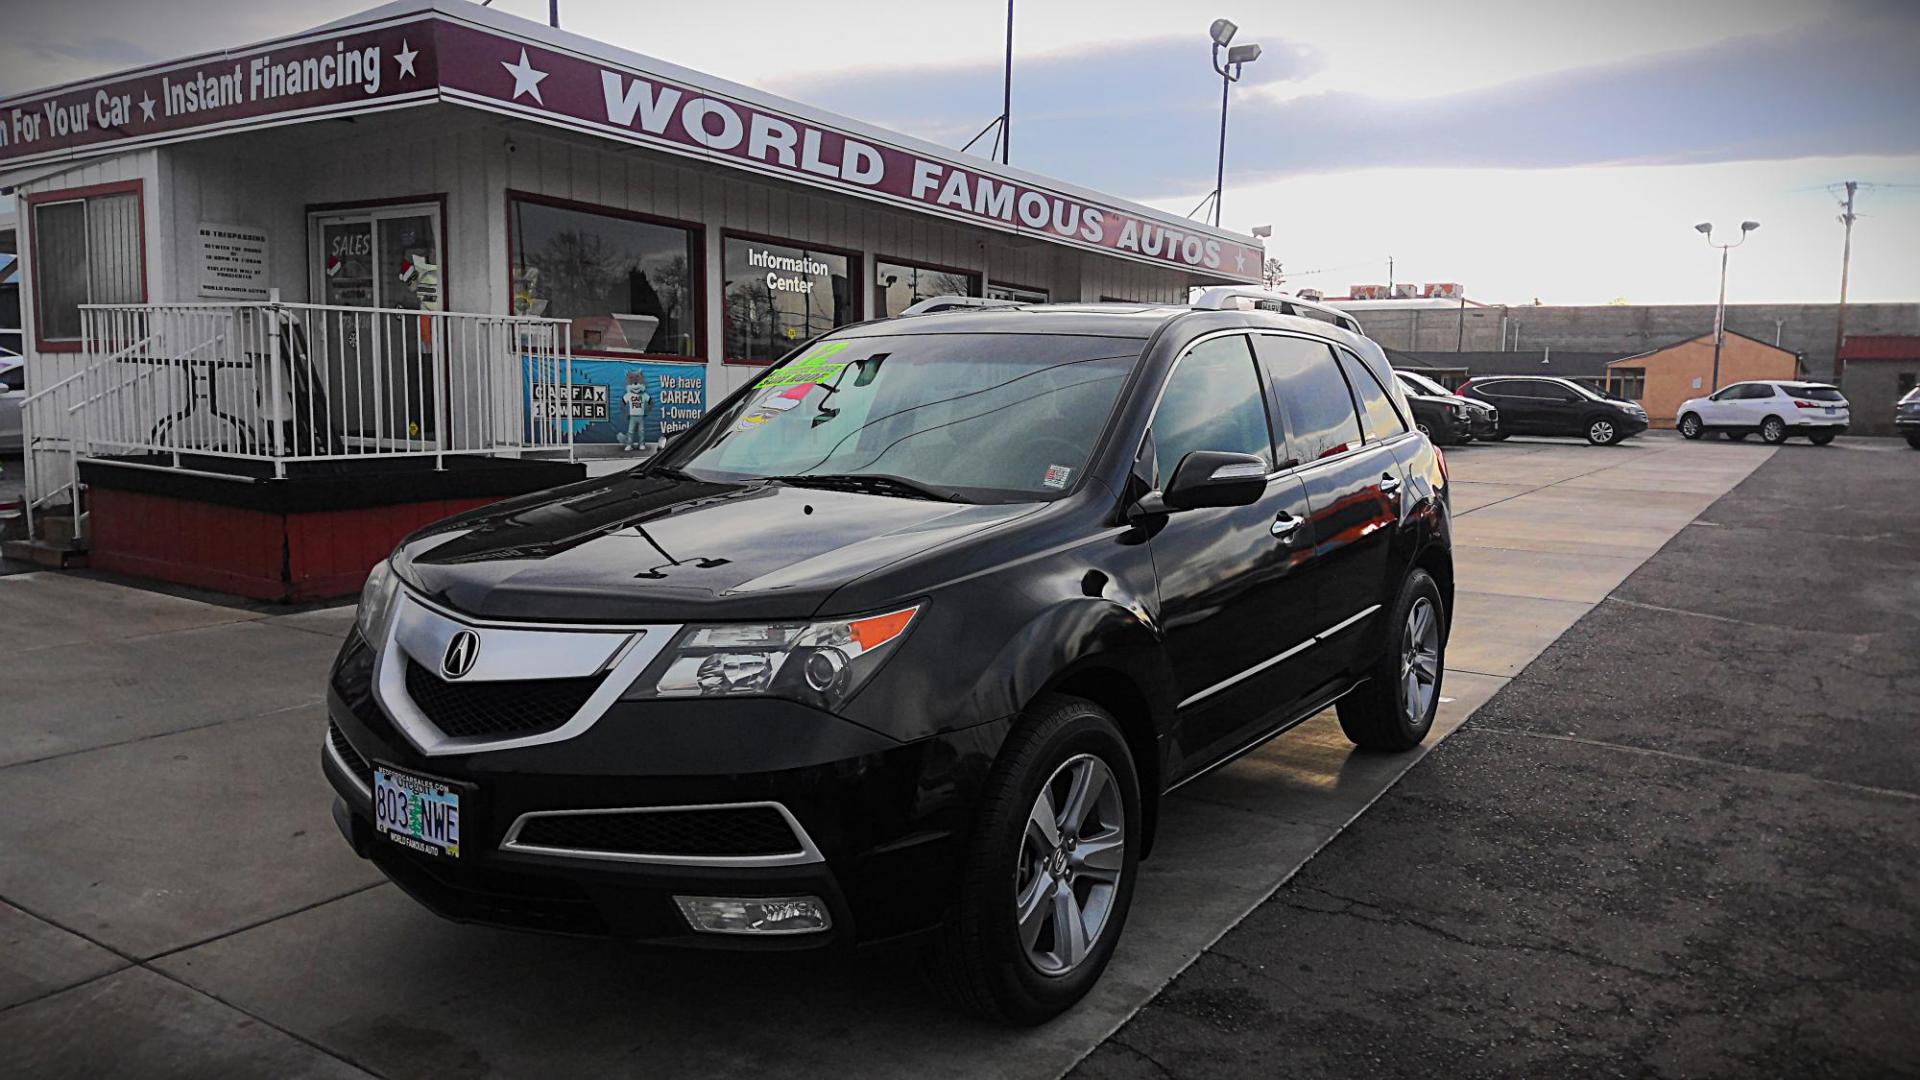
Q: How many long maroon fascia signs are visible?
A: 2